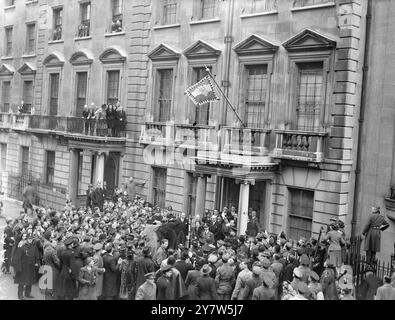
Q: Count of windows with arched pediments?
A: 3